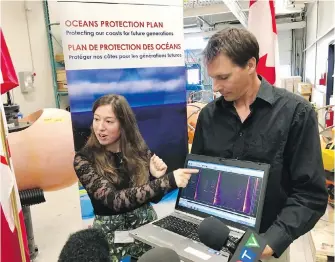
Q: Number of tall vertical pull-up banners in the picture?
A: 1